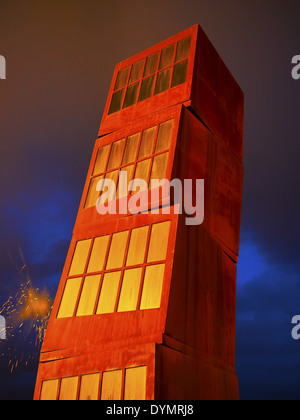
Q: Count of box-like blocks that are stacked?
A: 4